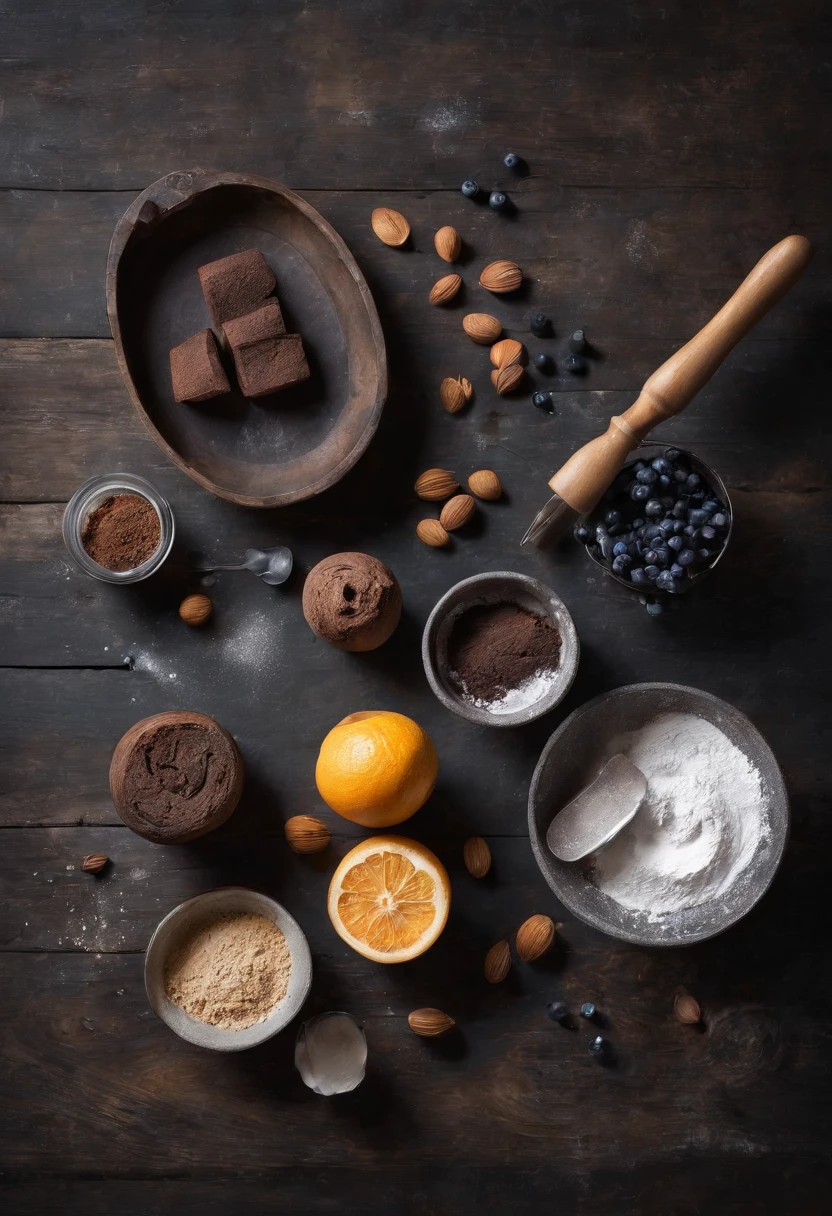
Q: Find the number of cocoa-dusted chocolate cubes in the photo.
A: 4